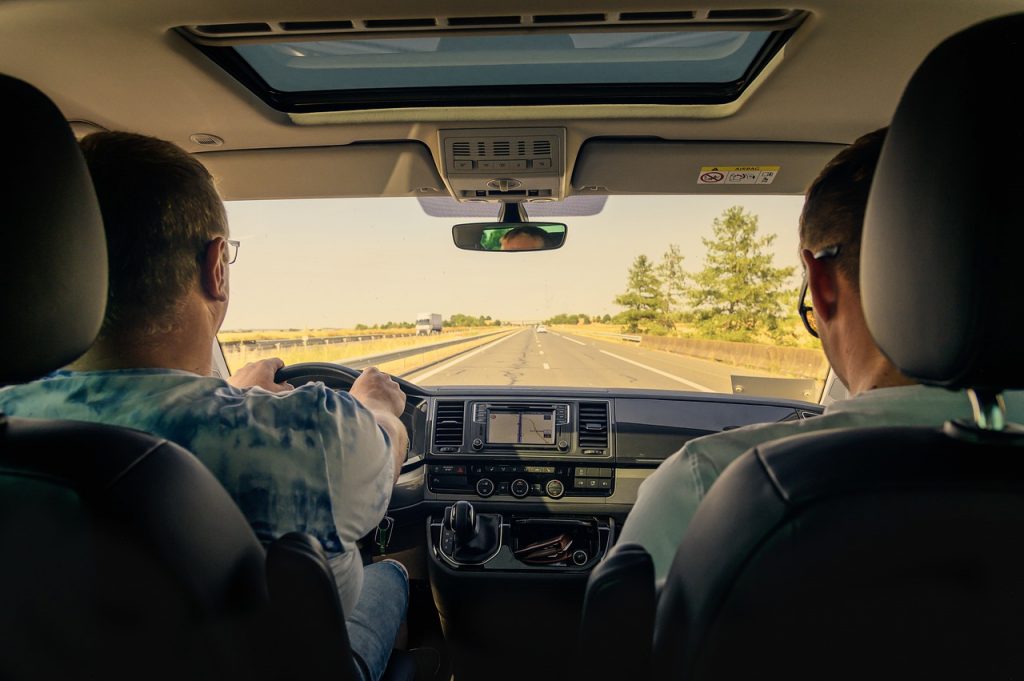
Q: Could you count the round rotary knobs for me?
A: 5